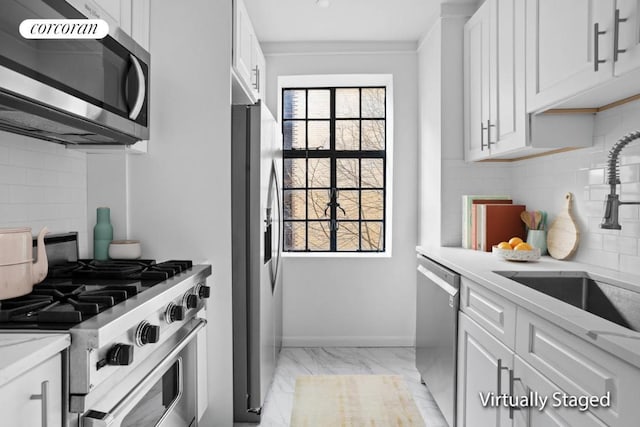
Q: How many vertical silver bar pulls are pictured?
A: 9